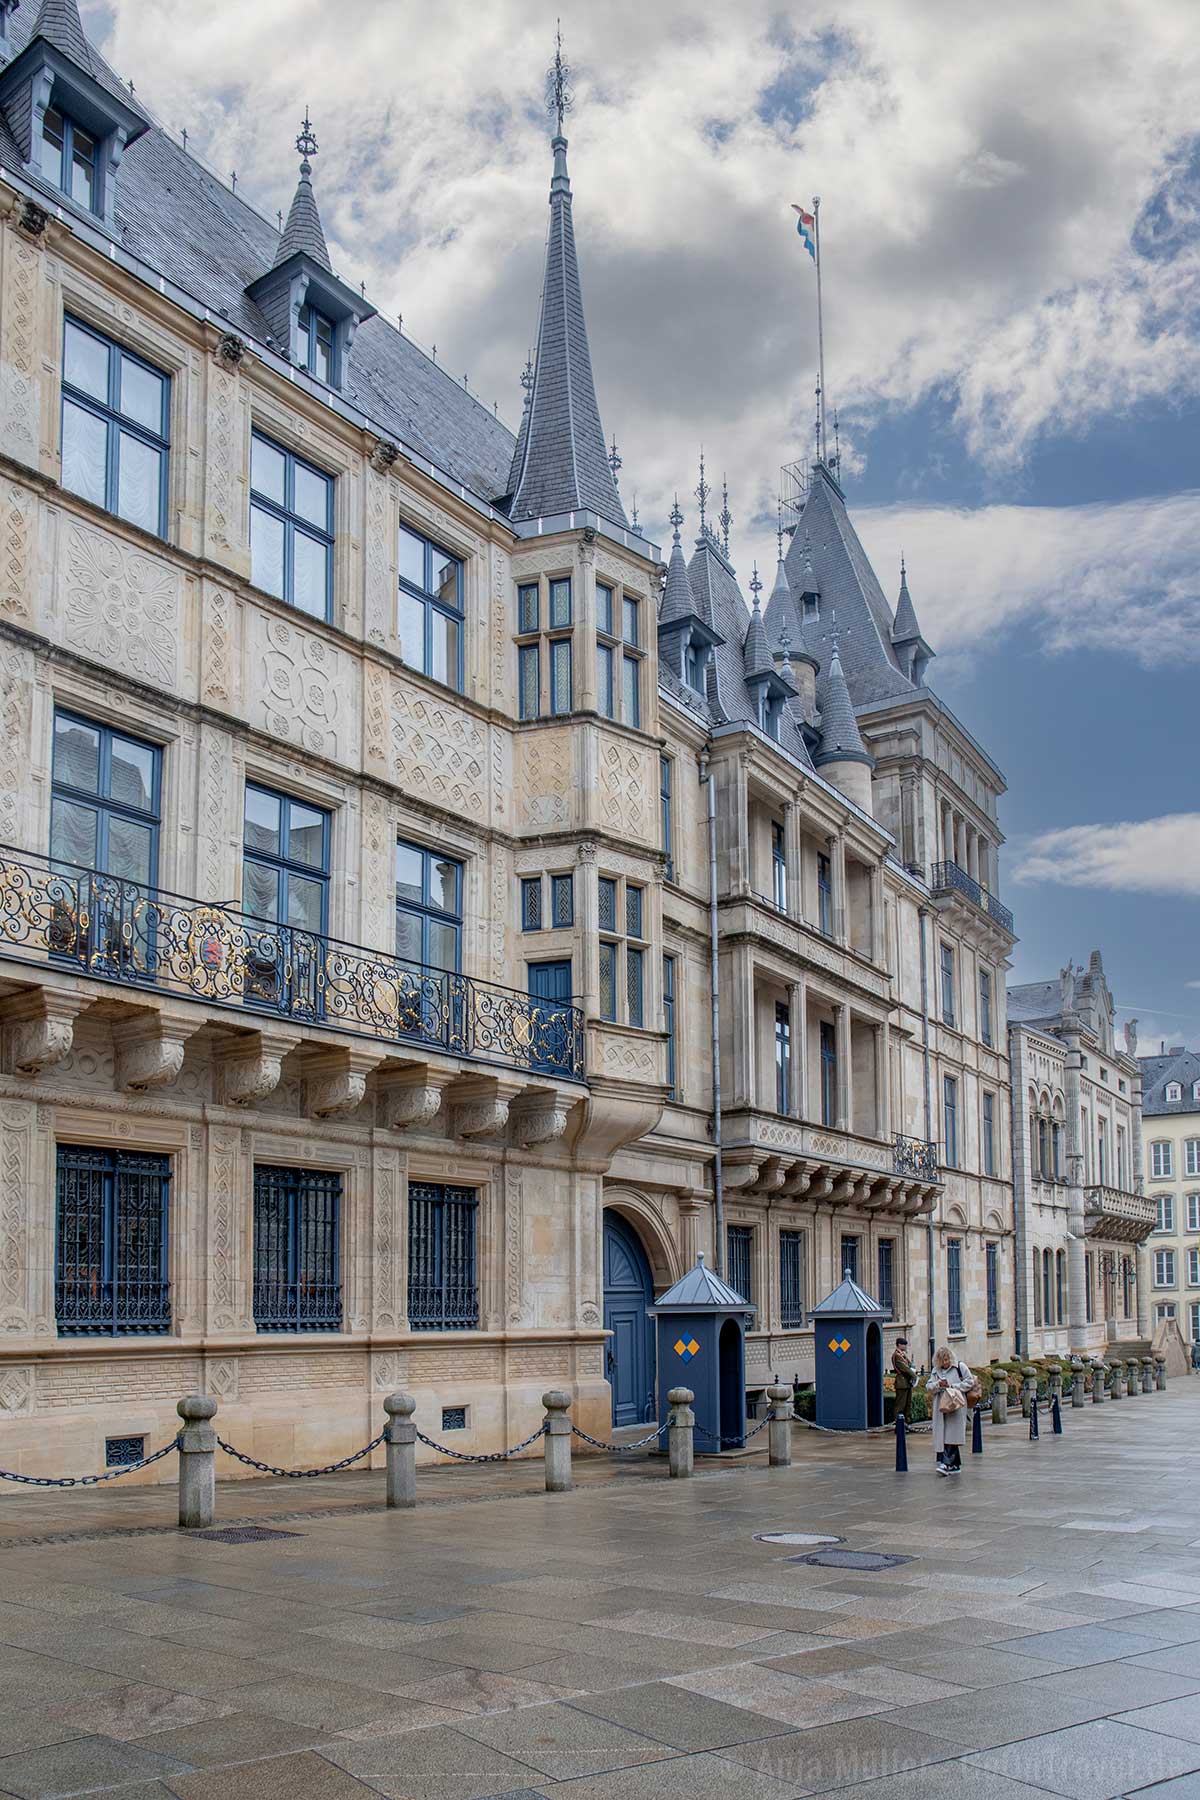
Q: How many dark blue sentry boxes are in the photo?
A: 2